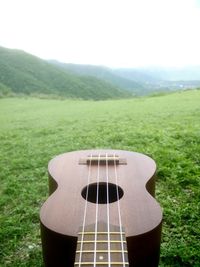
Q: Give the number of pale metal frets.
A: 4